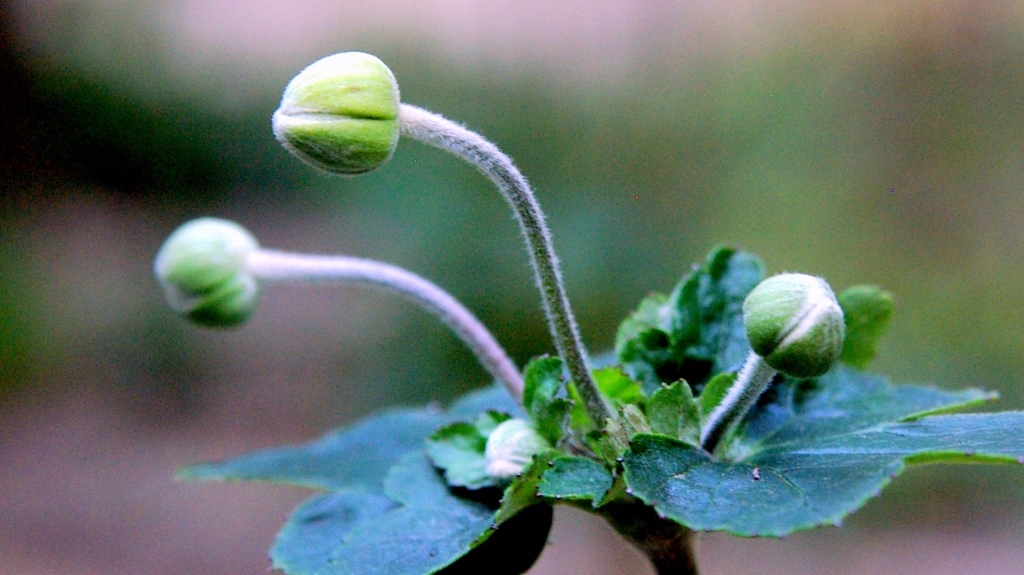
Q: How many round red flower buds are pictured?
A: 0